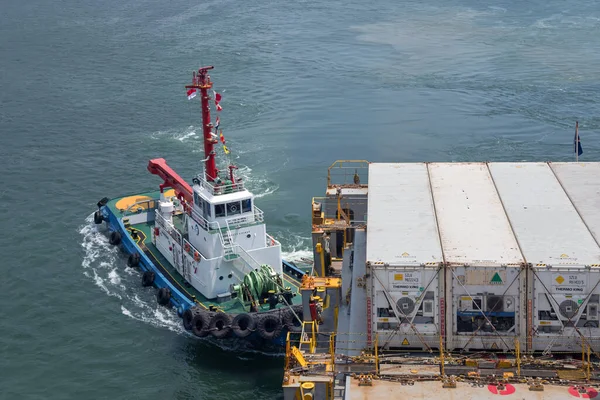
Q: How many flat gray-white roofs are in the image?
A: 4